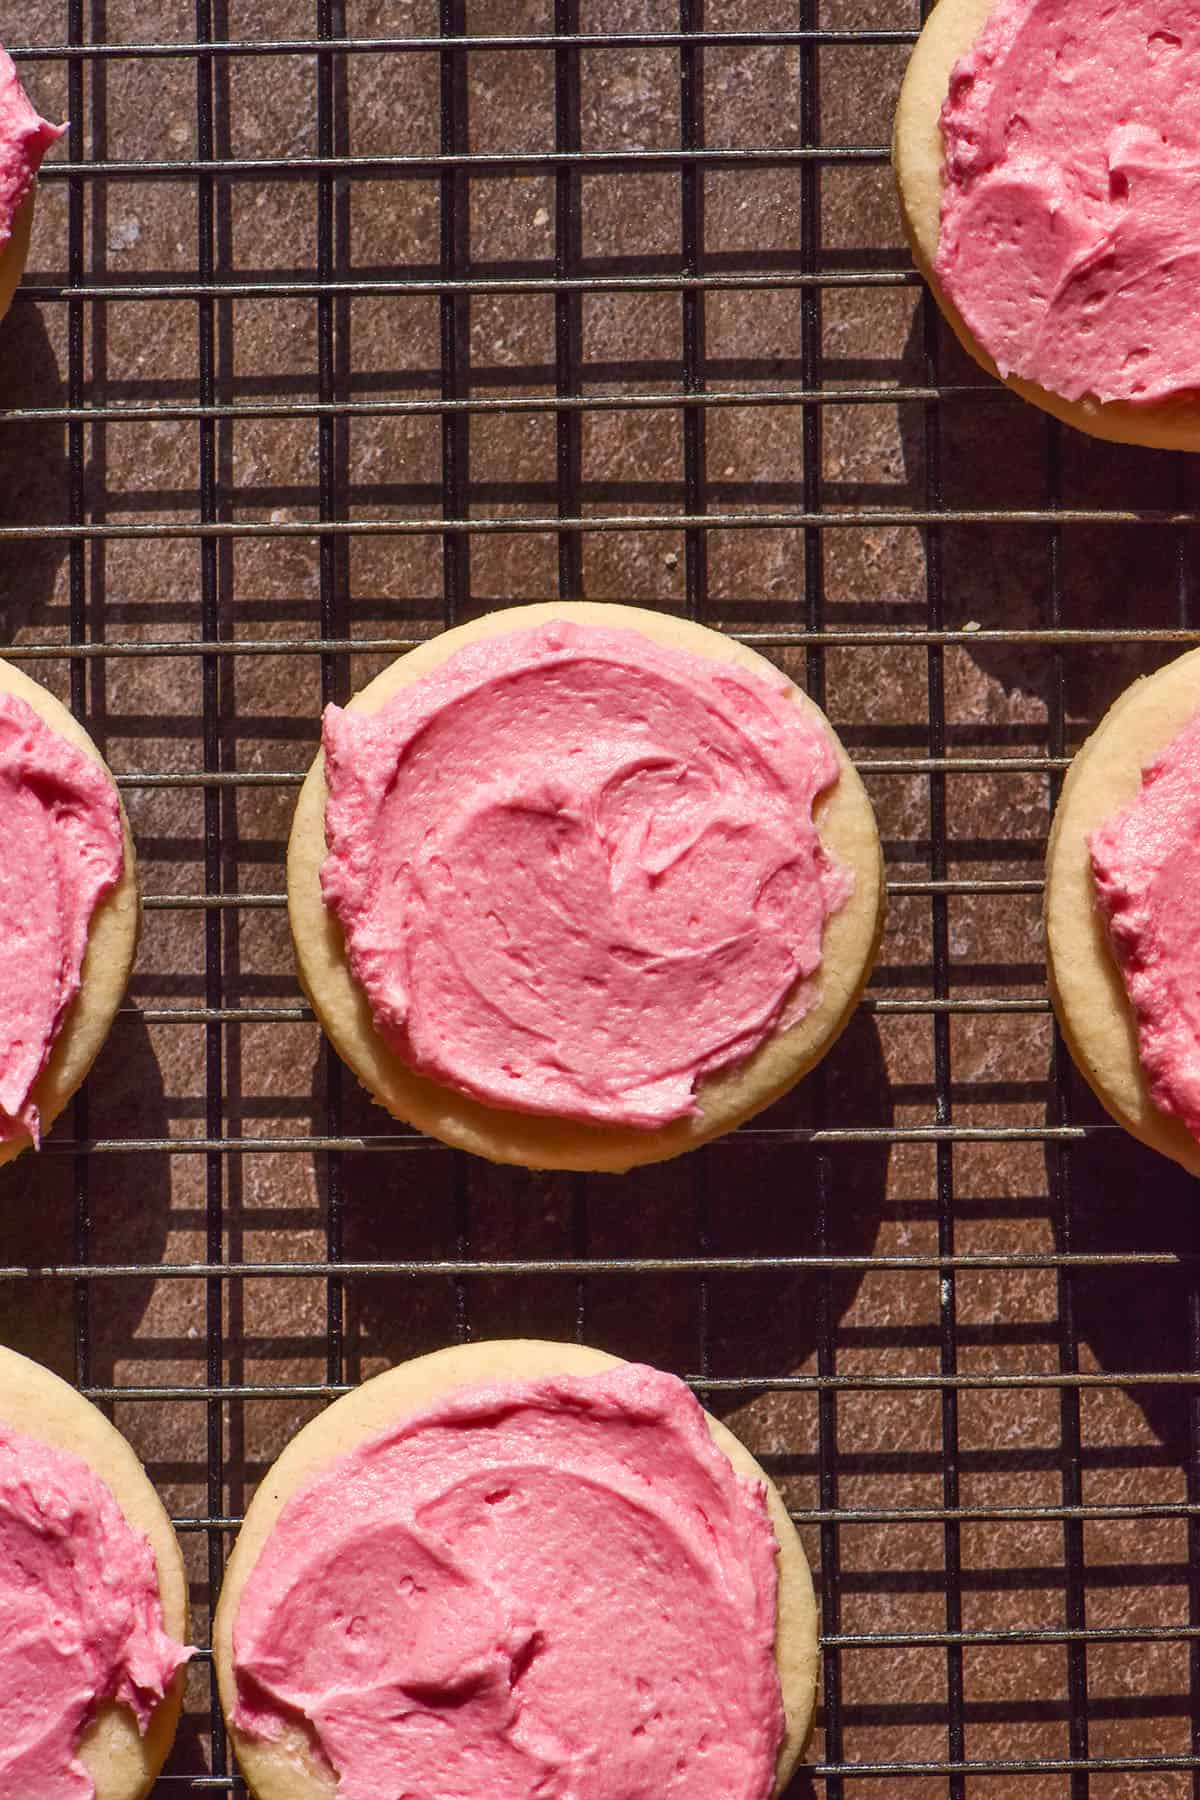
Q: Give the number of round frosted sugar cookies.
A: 7